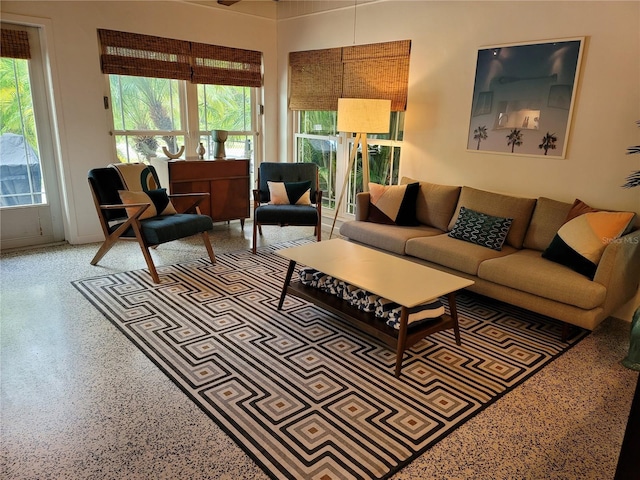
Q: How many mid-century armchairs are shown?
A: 2